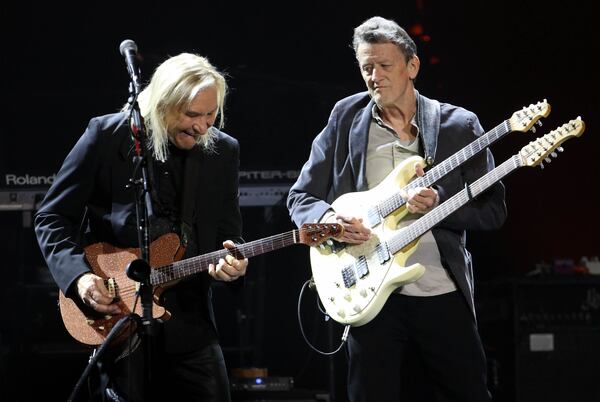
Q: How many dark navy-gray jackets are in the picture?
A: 1